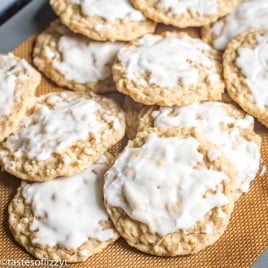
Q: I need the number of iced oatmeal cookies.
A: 11